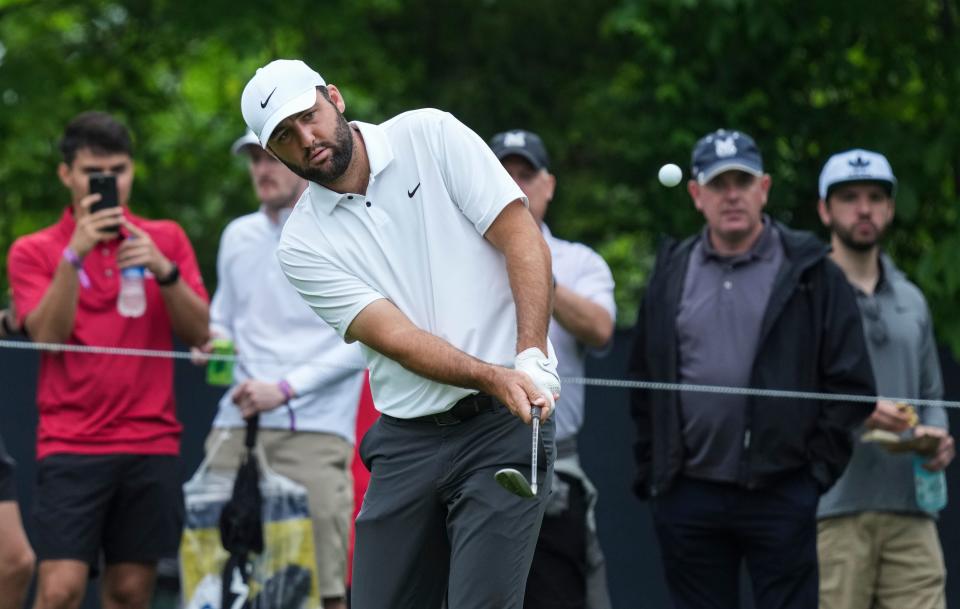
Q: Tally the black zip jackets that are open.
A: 1